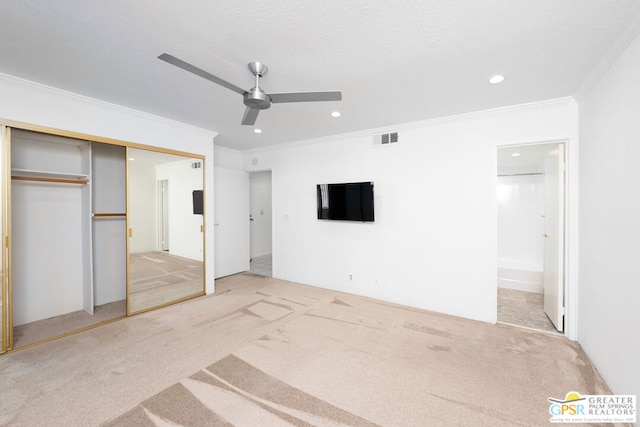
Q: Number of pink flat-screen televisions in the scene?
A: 0